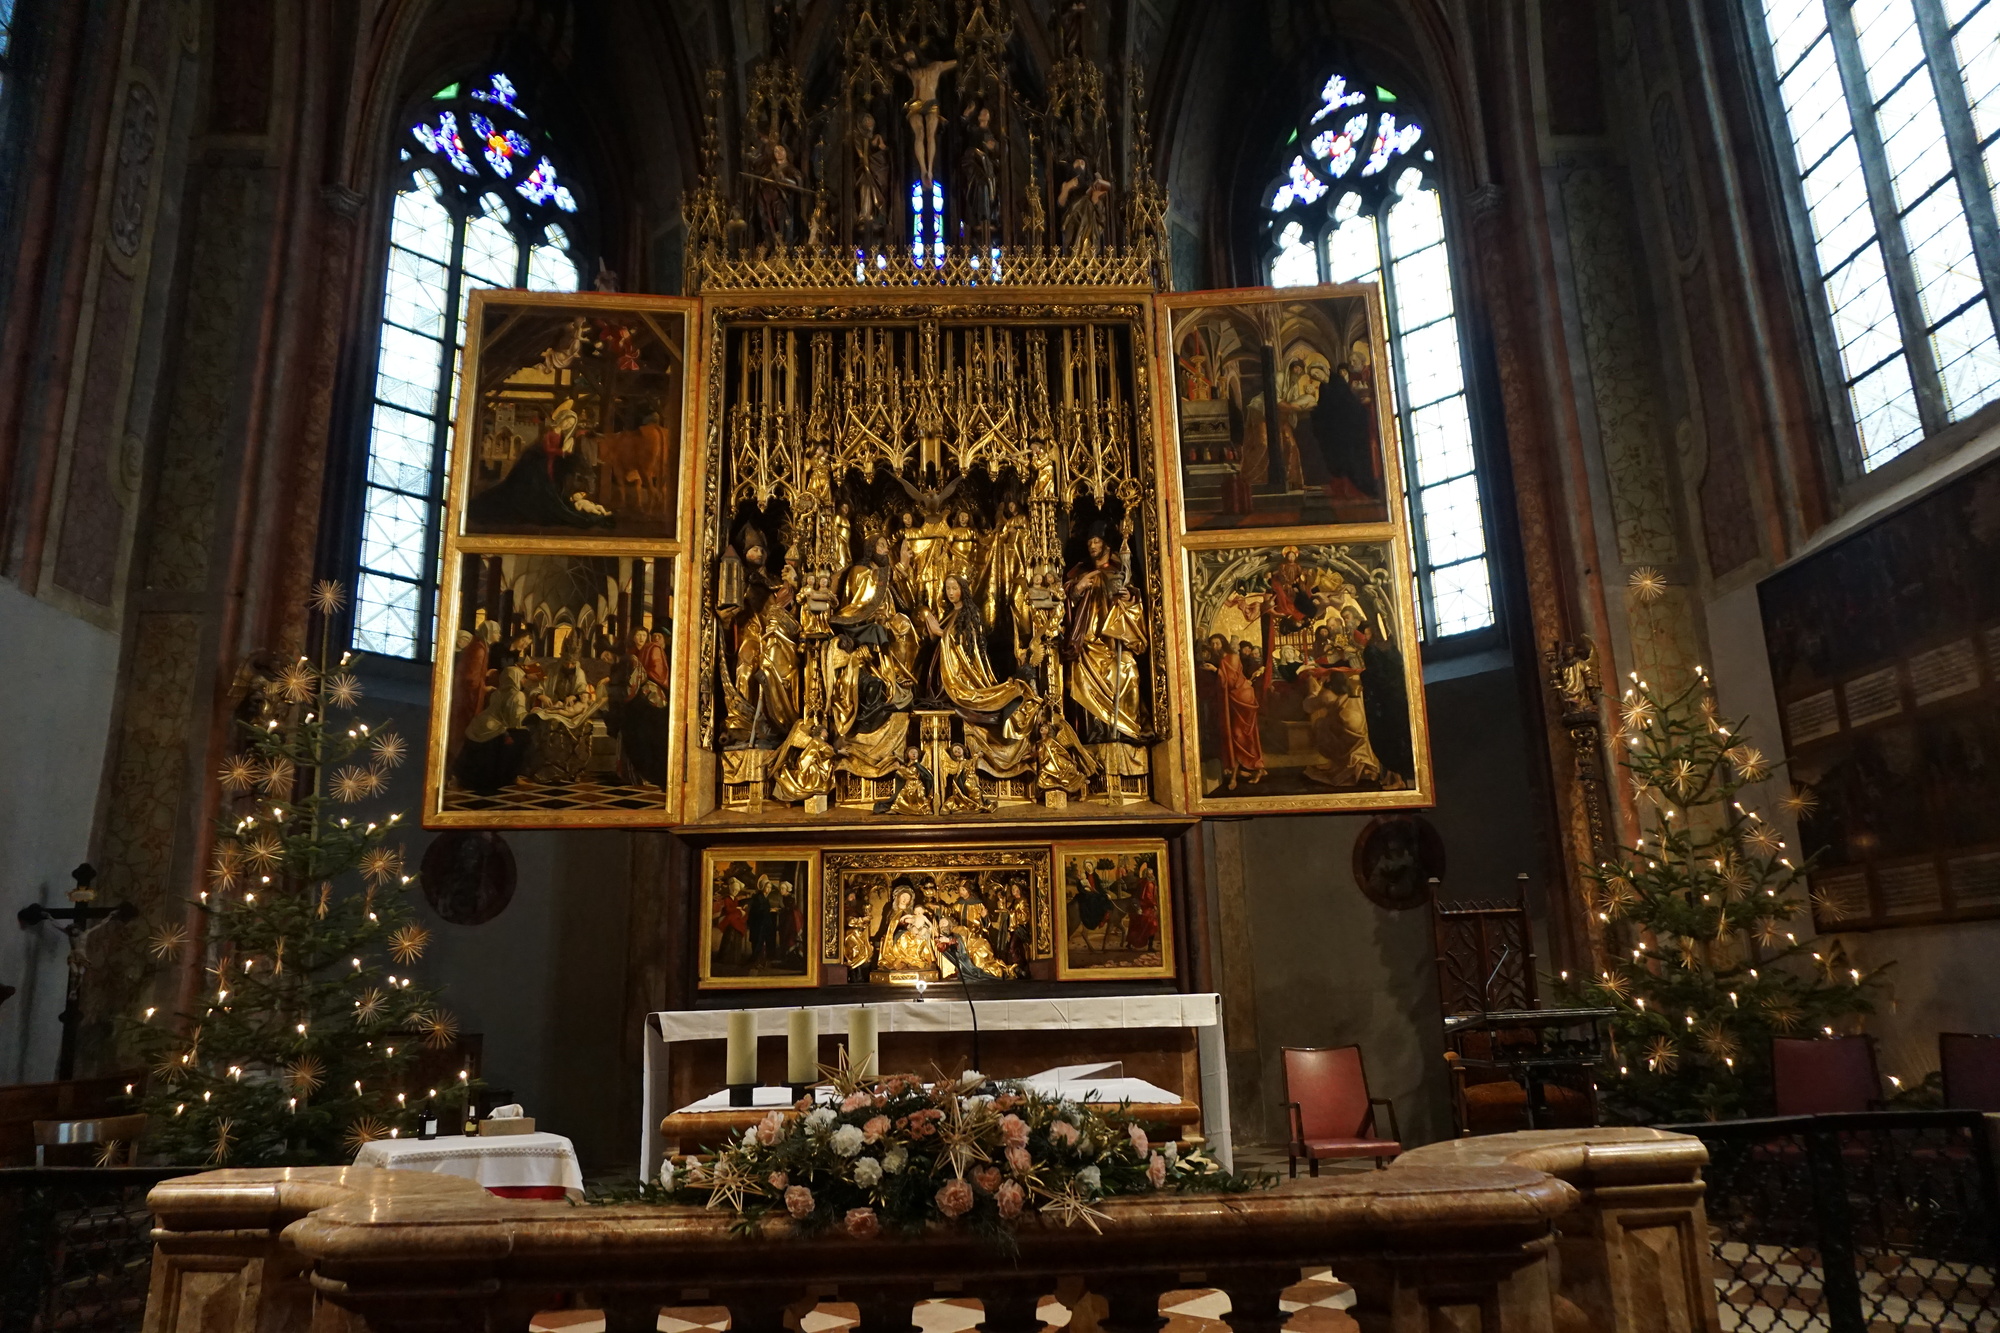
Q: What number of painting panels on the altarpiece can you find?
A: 6